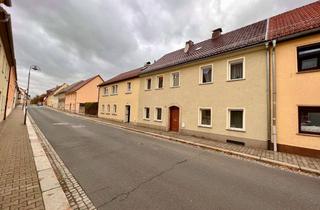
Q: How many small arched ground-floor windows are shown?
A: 3